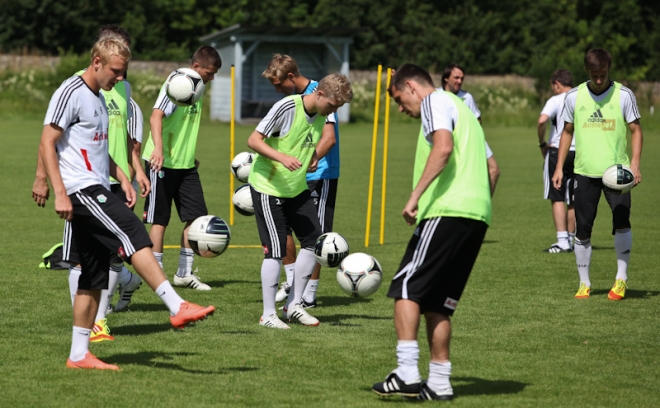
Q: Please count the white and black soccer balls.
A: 7